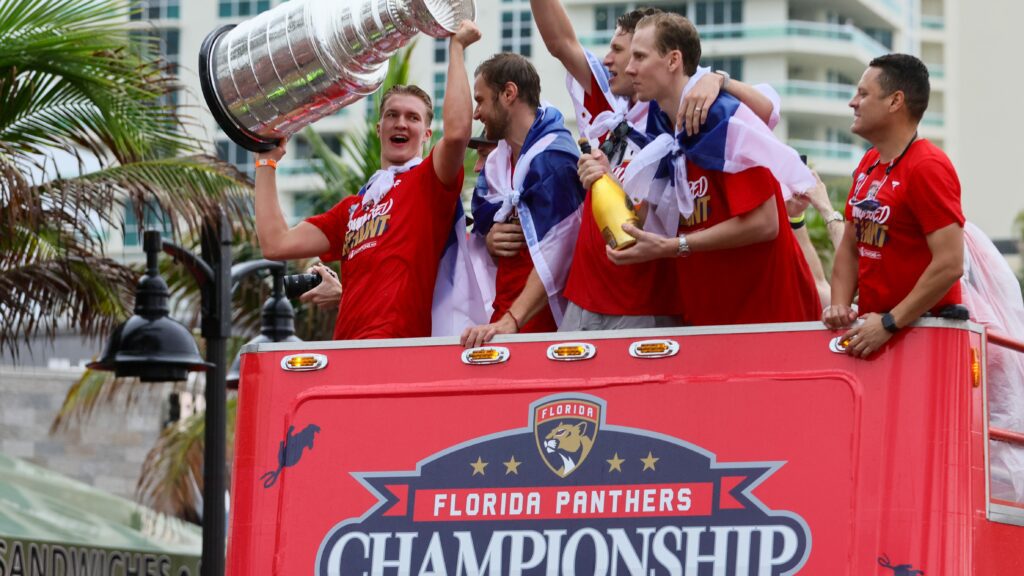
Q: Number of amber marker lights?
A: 6